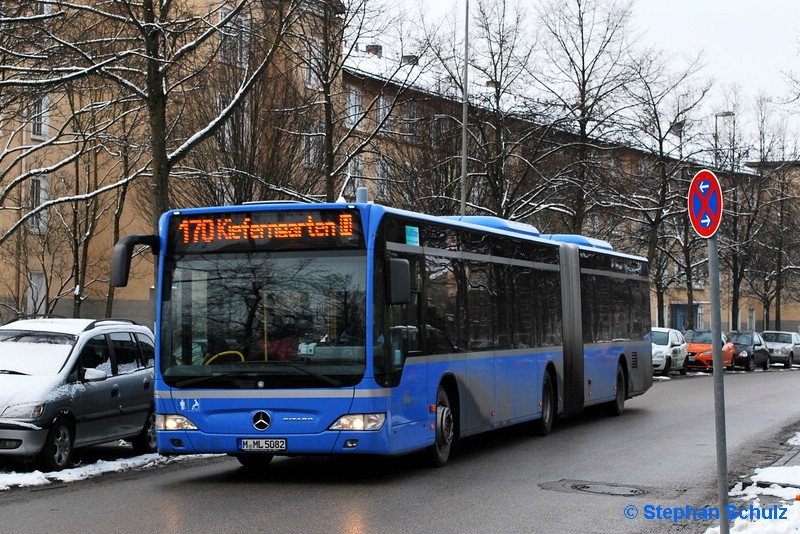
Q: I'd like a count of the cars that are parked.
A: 5